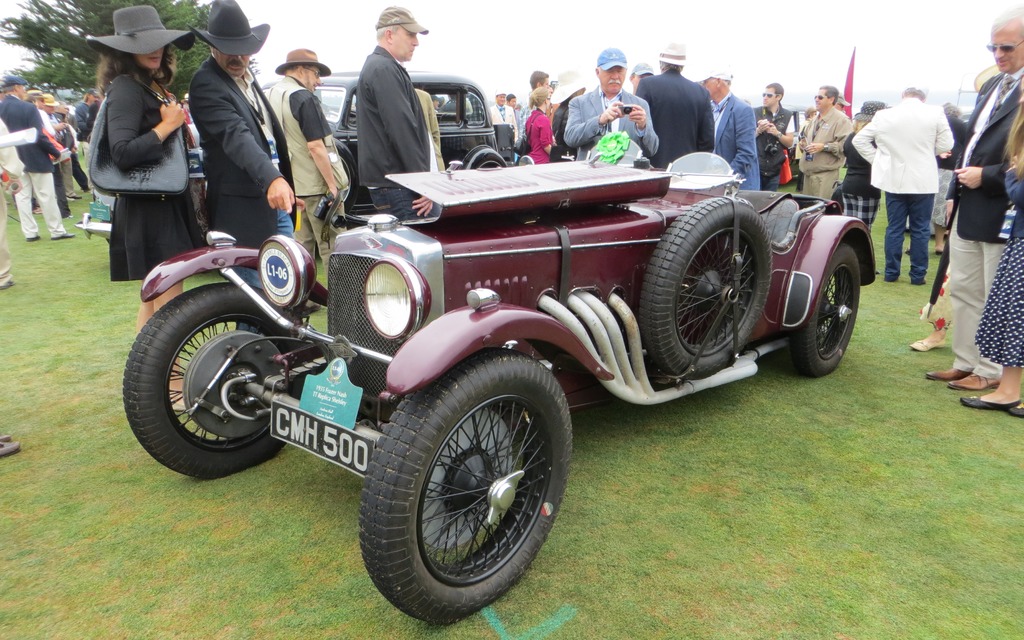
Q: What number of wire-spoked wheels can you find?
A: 4